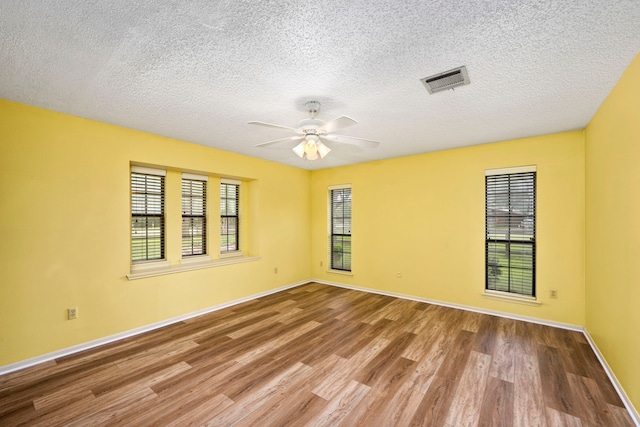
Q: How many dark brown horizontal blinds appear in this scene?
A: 5